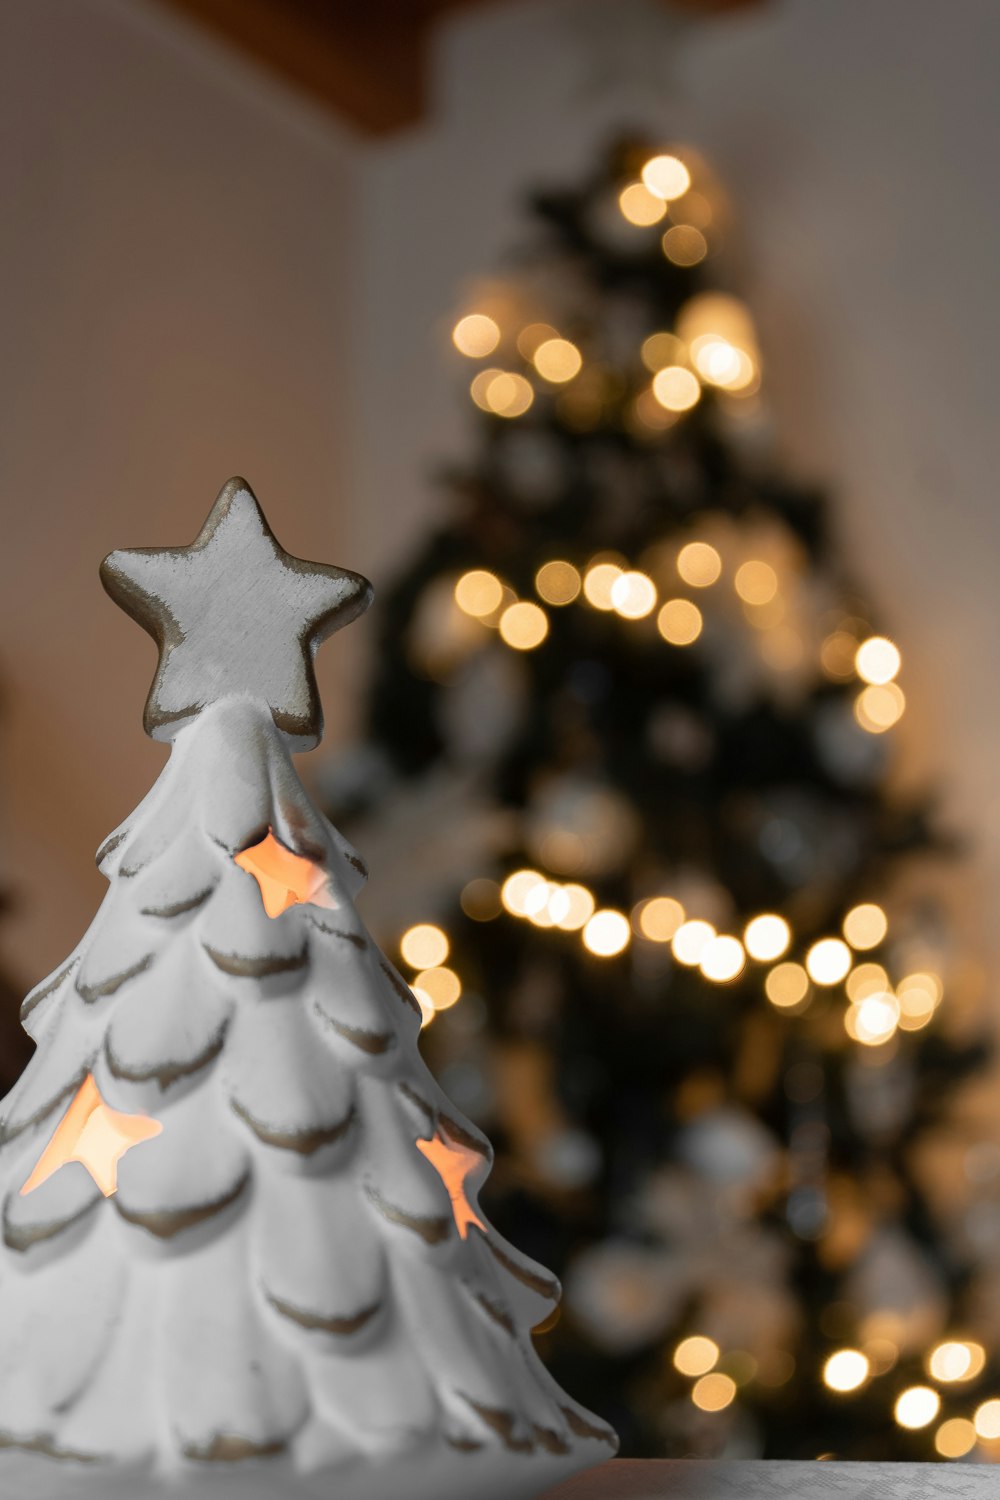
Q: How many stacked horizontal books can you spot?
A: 0